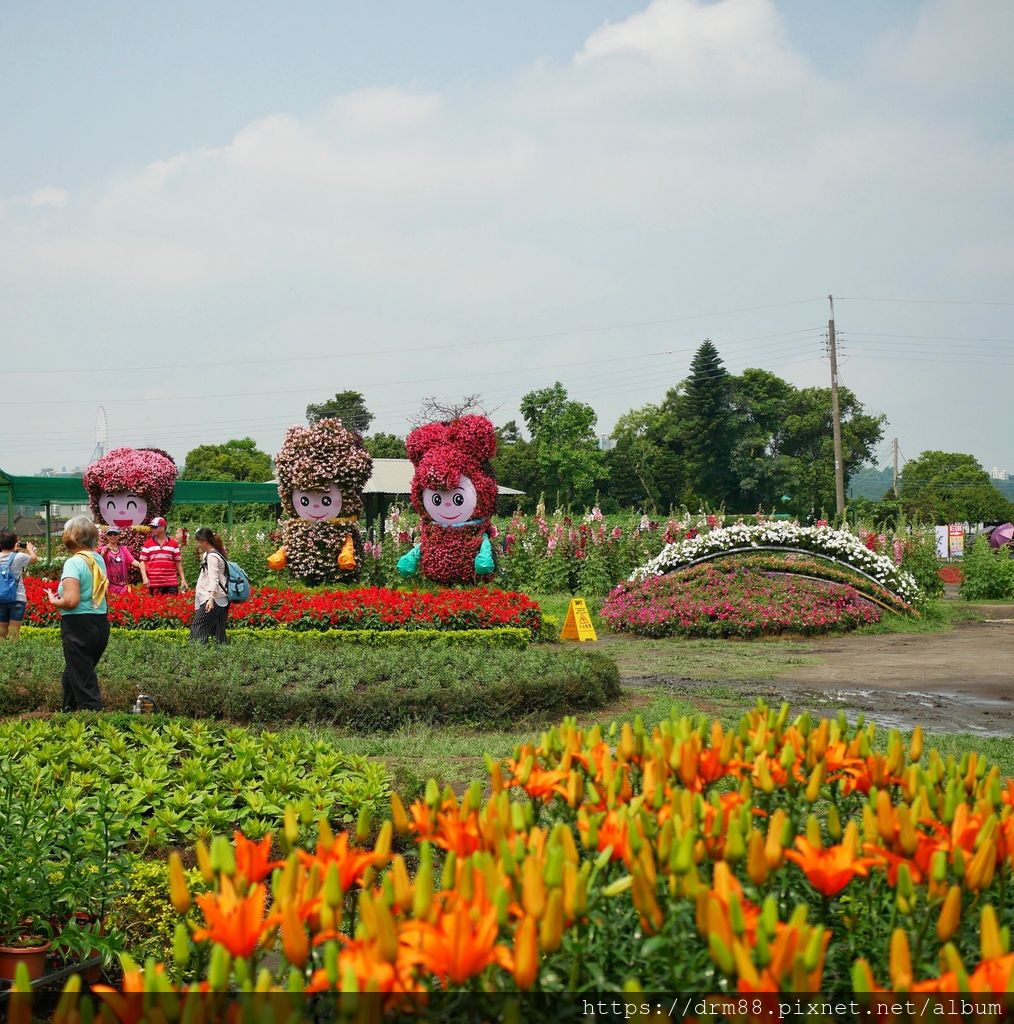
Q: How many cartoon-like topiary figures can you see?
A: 3